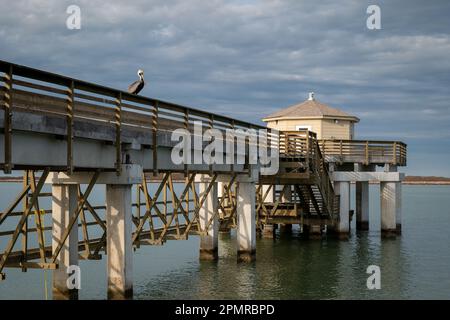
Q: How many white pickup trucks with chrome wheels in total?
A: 0